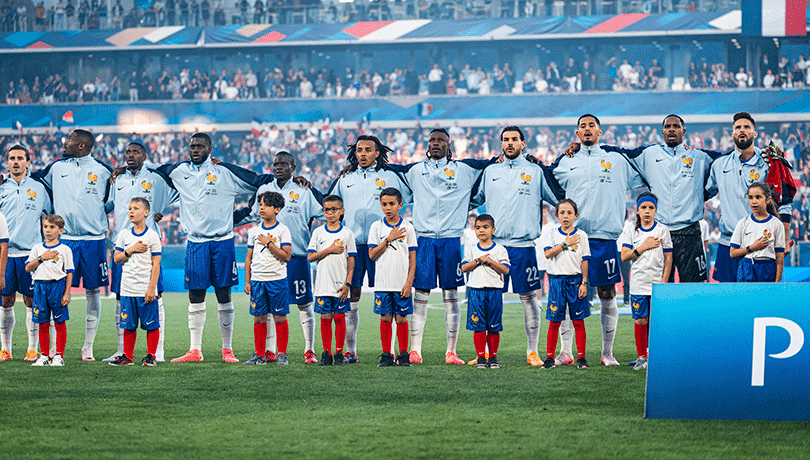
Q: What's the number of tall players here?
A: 11